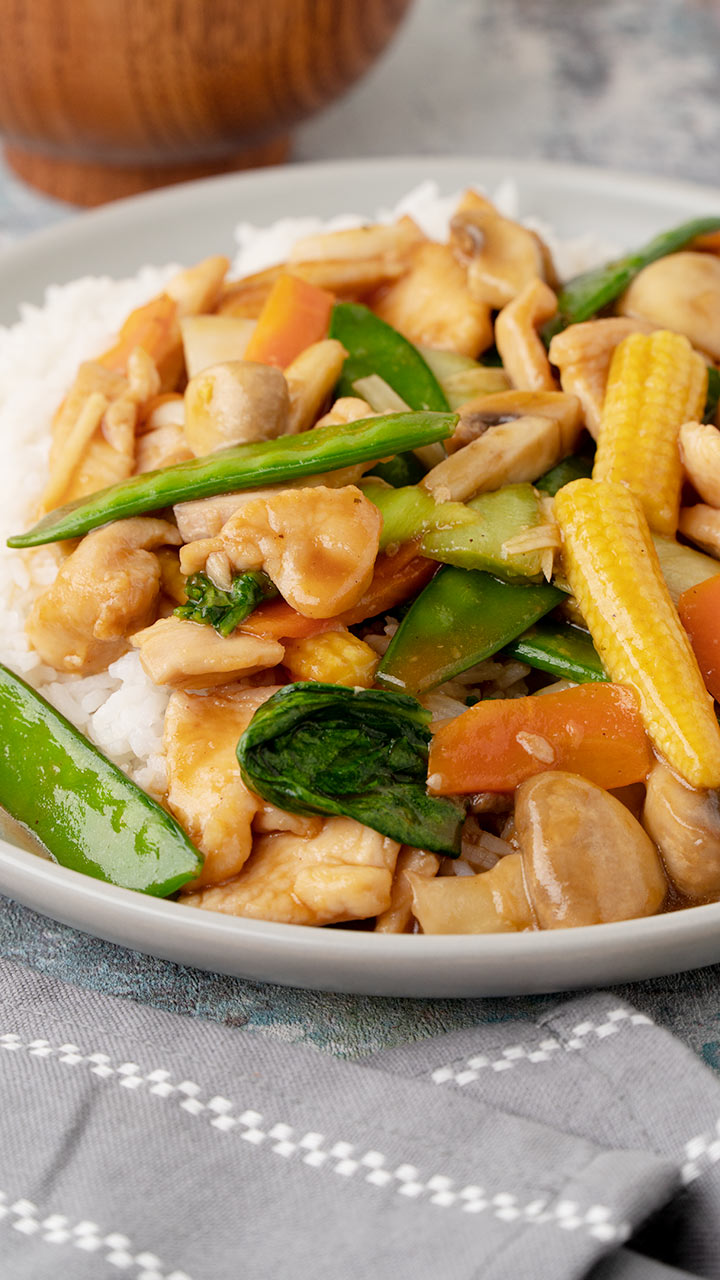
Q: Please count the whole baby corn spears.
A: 2